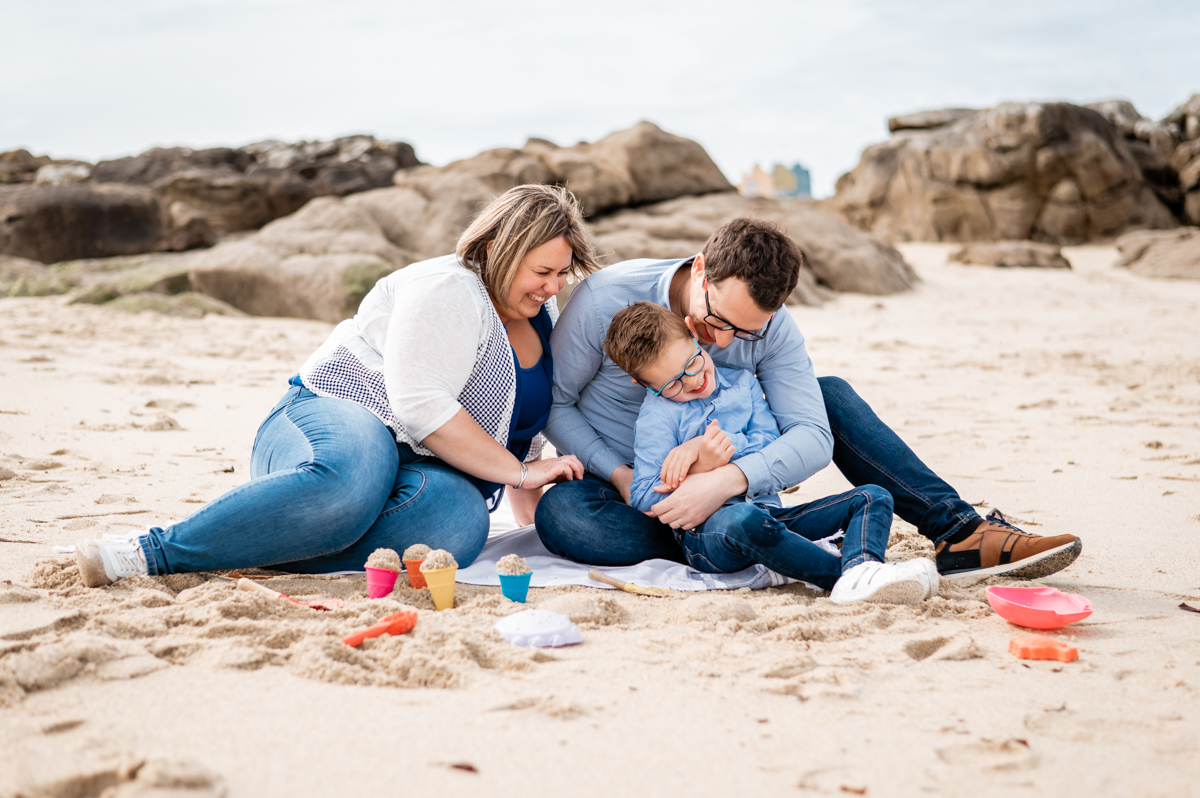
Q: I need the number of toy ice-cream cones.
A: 4